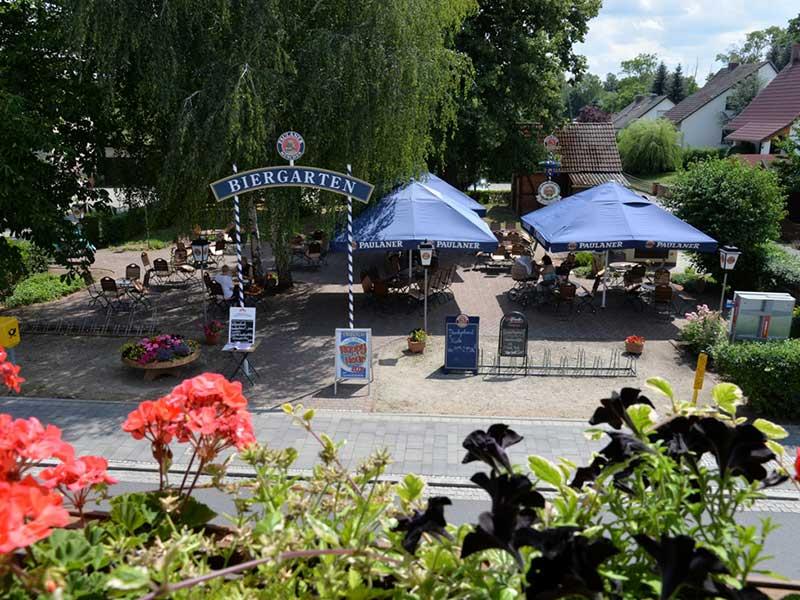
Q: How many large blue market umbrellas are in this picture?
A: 3